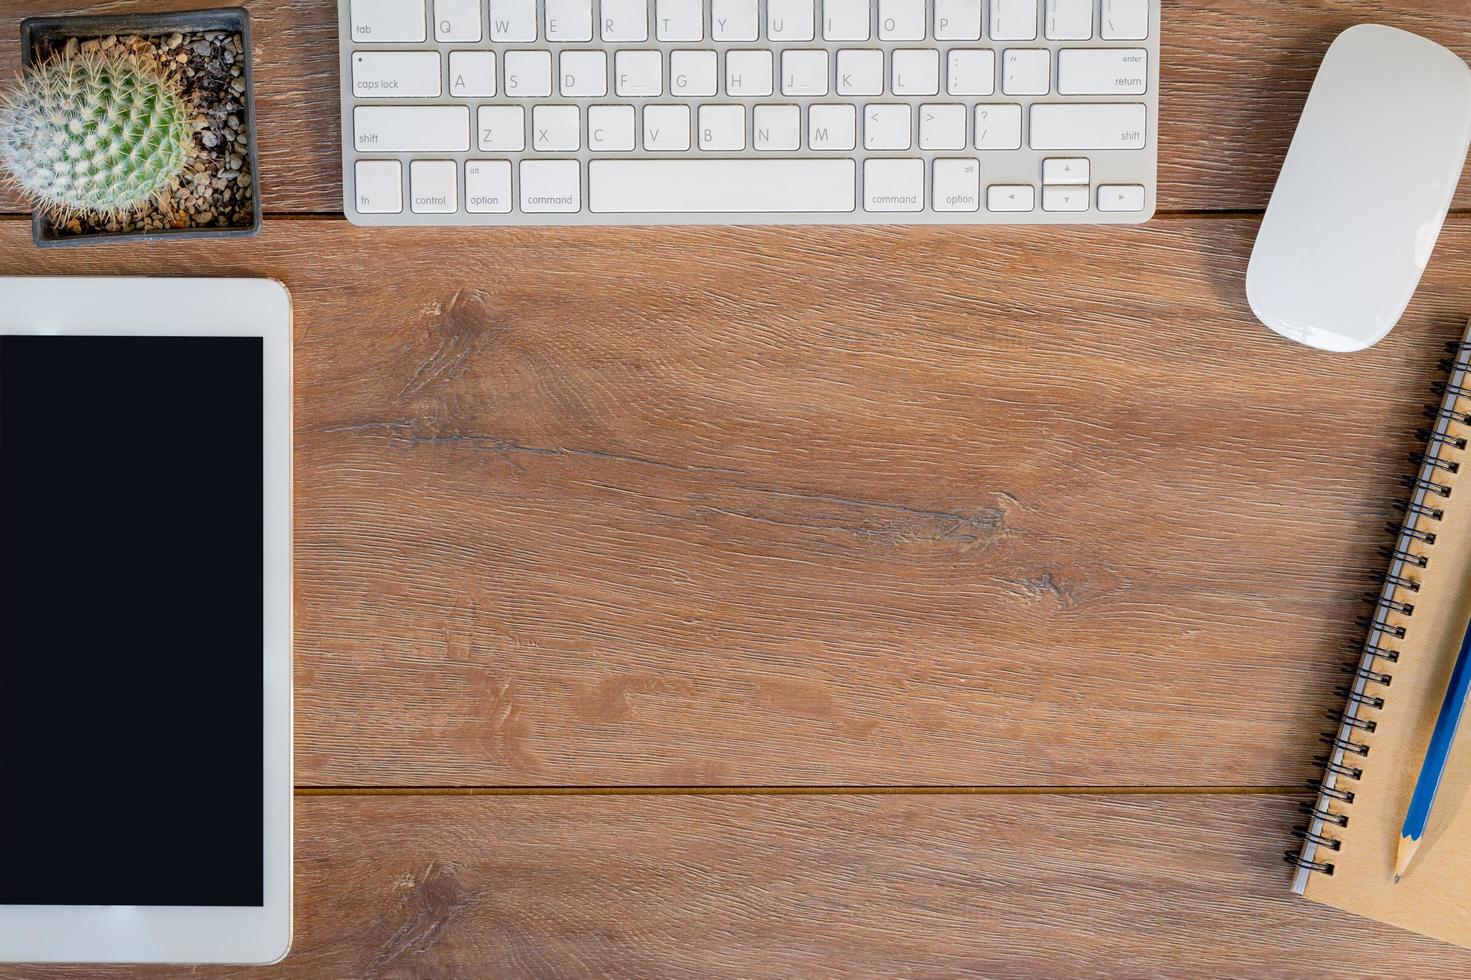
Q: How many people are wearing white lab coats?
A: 0